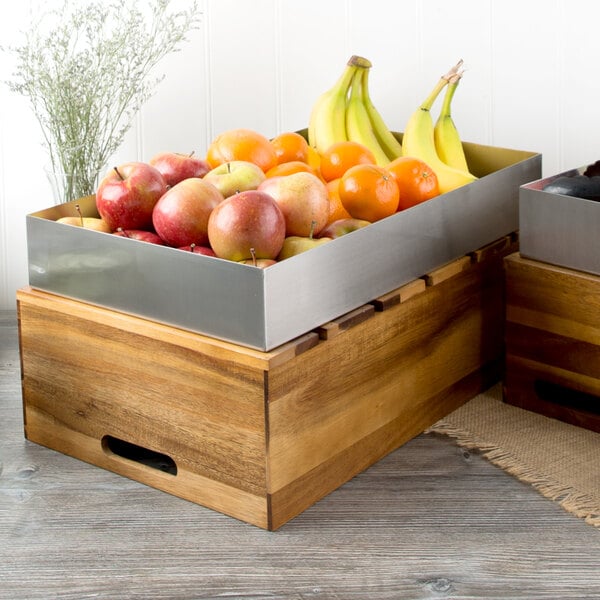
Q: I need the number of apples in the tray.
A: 12